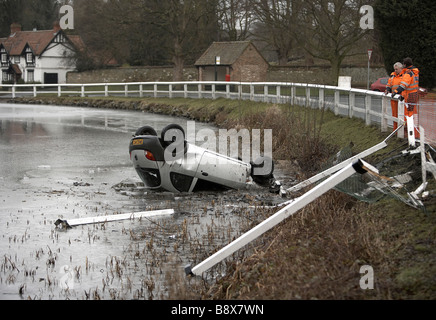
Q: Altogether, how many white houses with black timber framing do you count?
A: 1